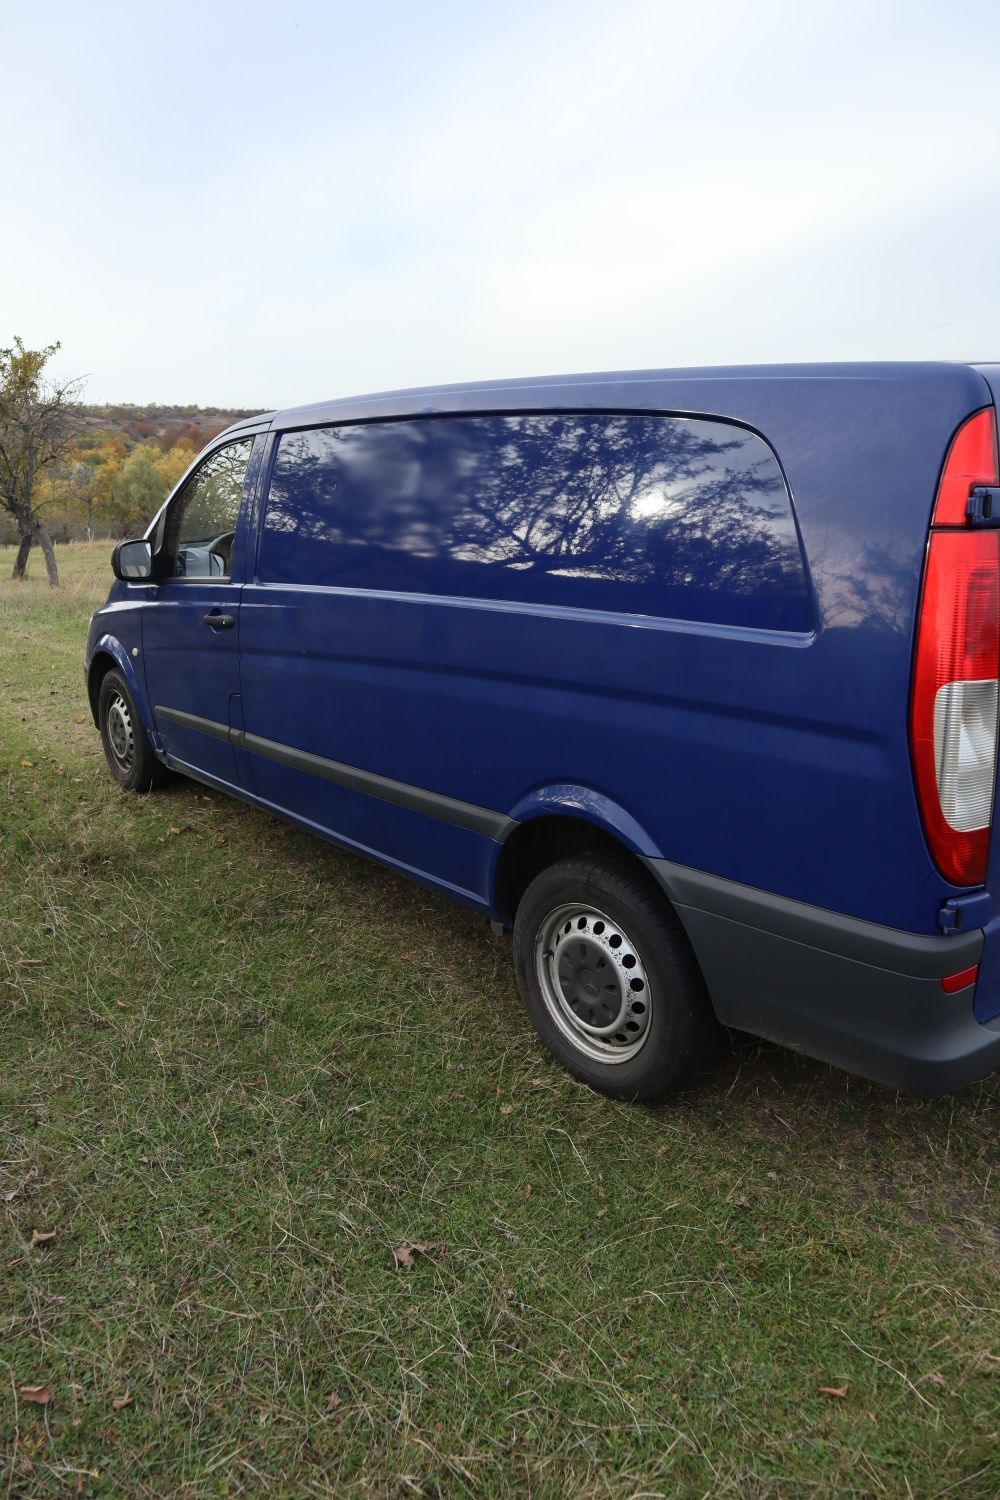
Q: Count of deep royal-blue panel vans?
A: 1